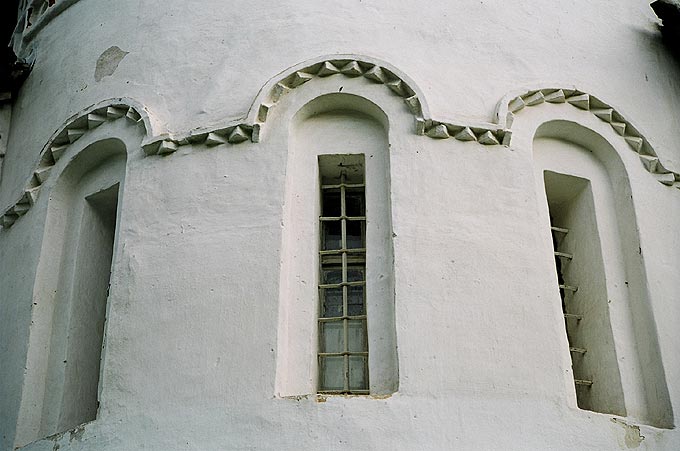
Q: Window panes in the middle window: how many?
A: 12